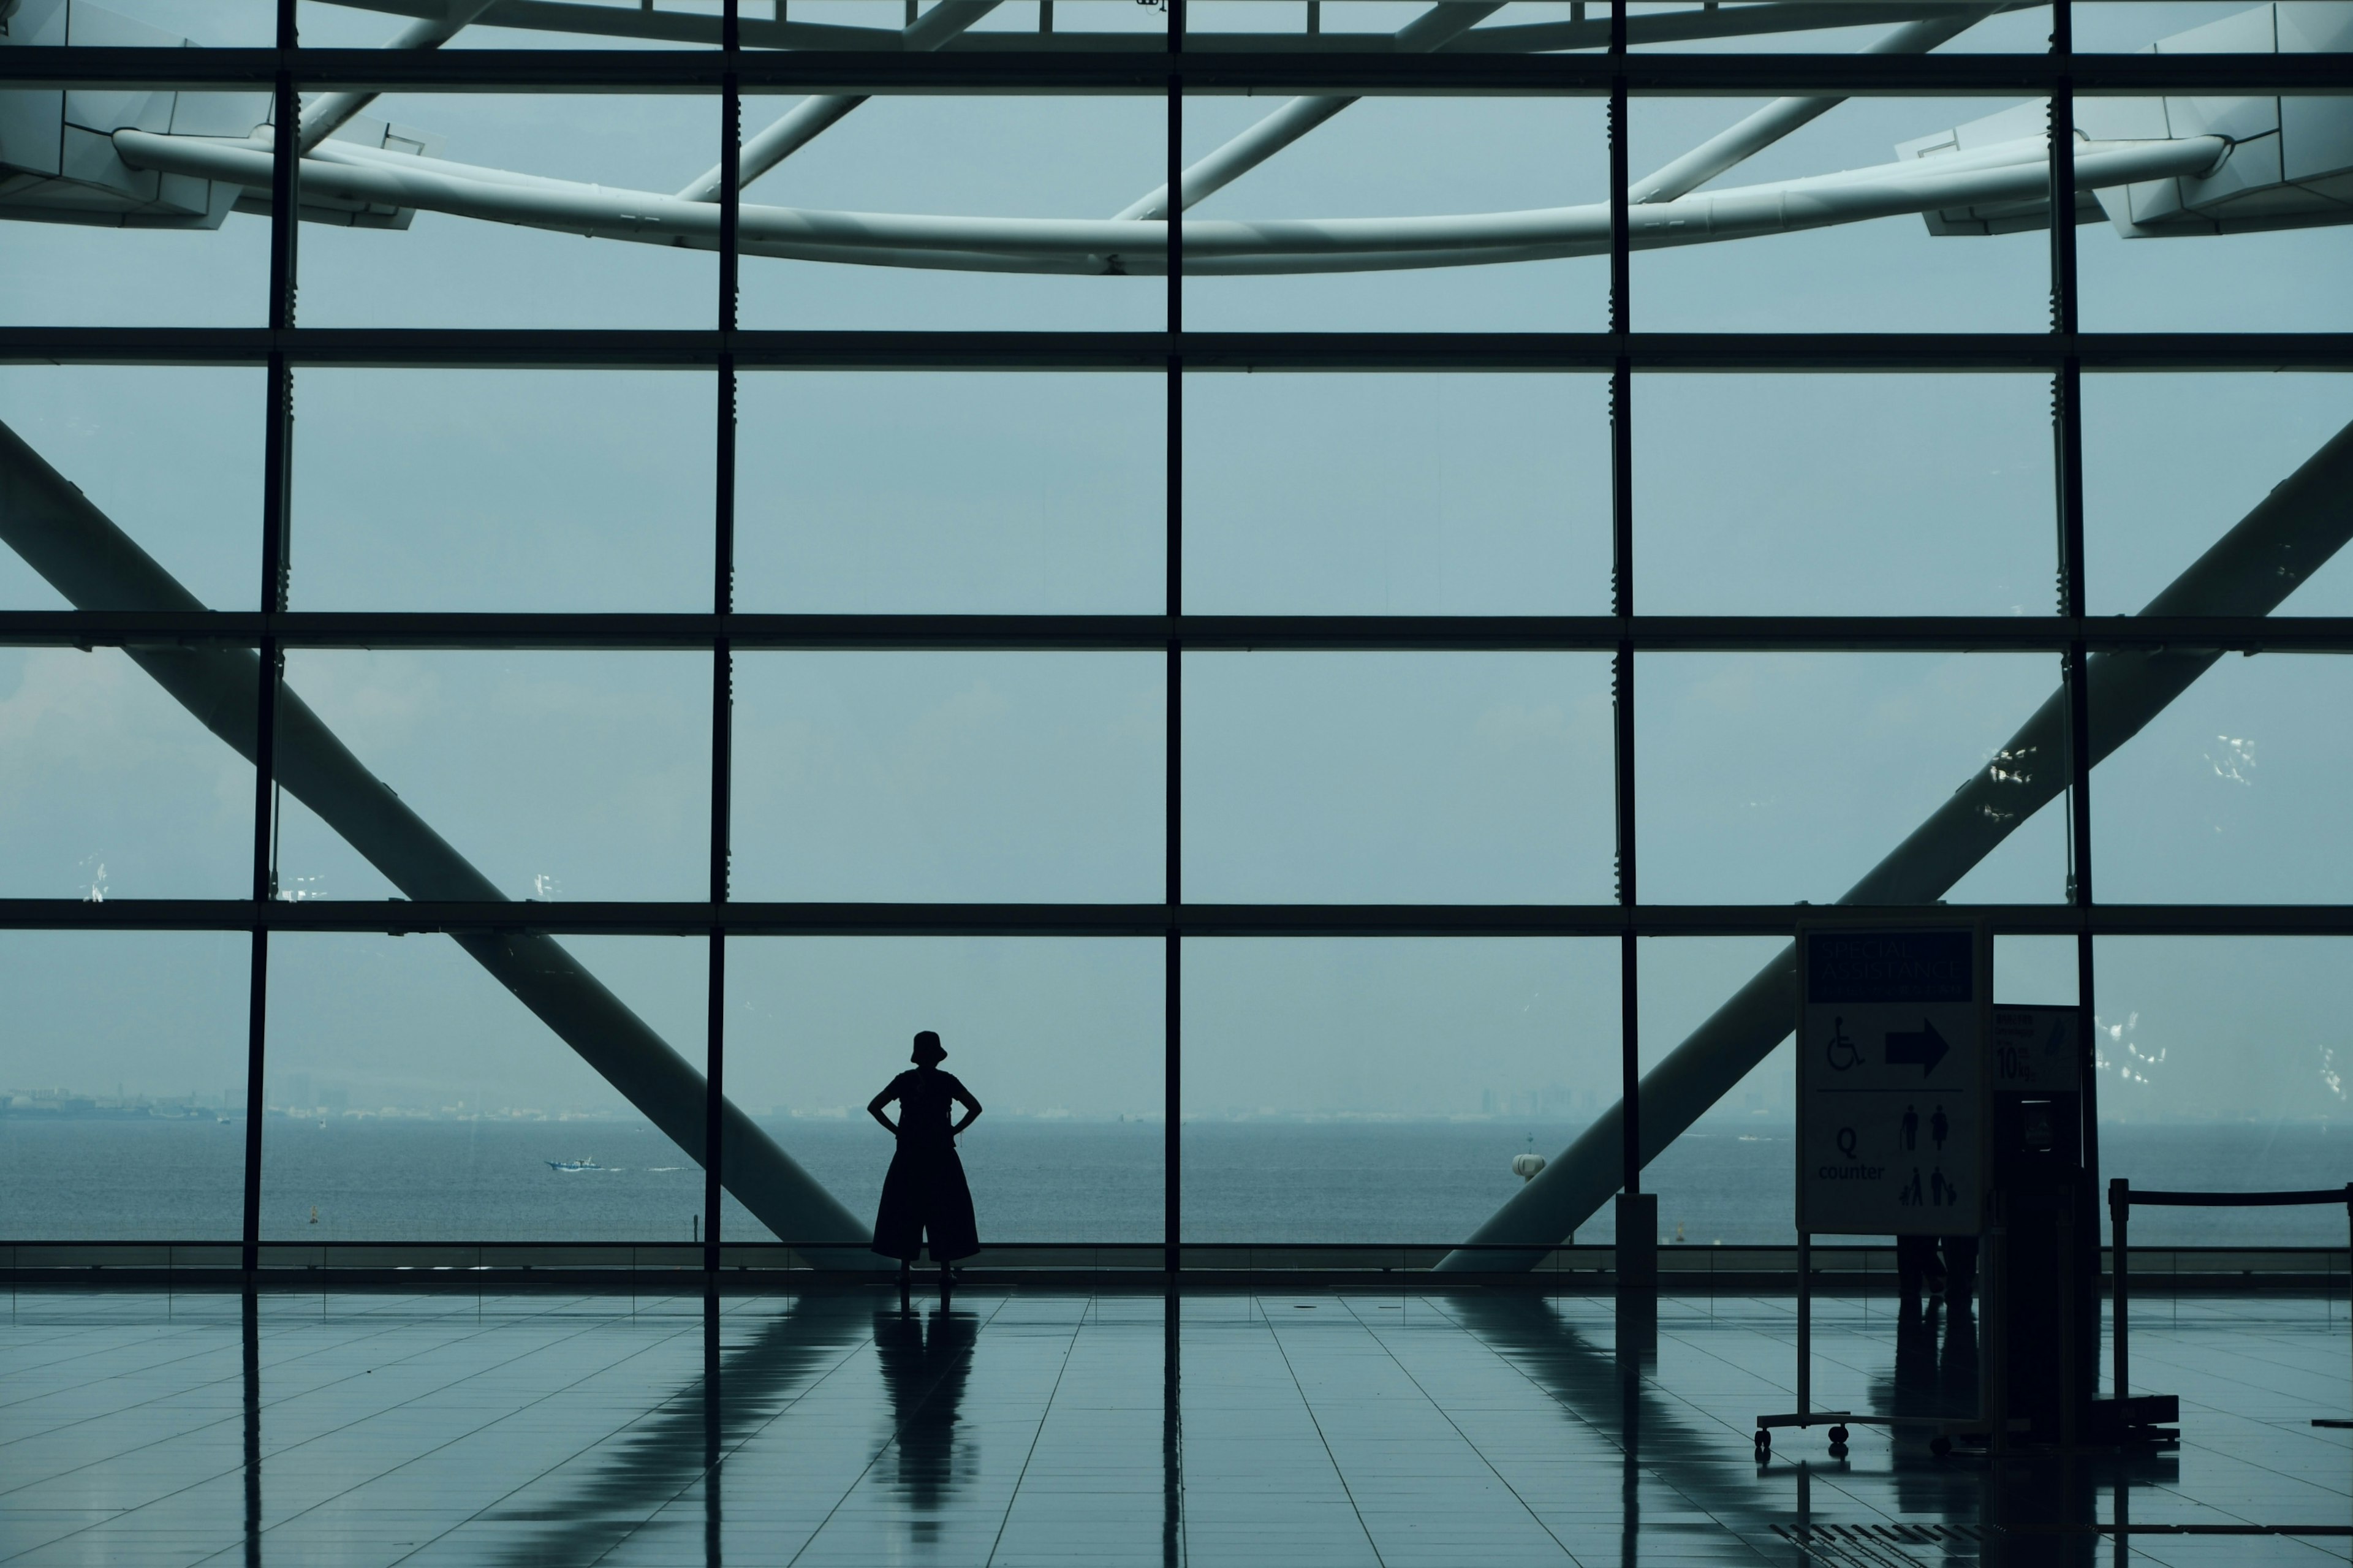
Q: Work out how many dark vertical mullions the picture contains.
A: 5